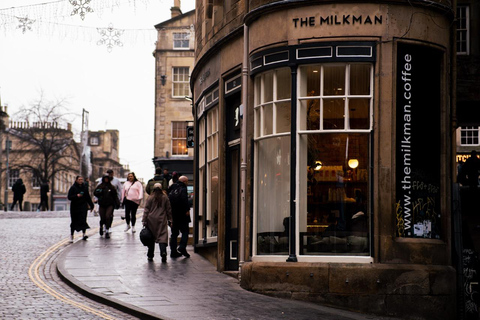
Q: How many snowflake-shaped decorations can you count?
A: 3